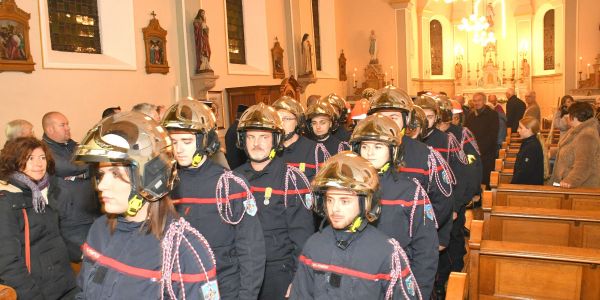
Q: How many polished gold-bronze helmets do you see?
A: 12